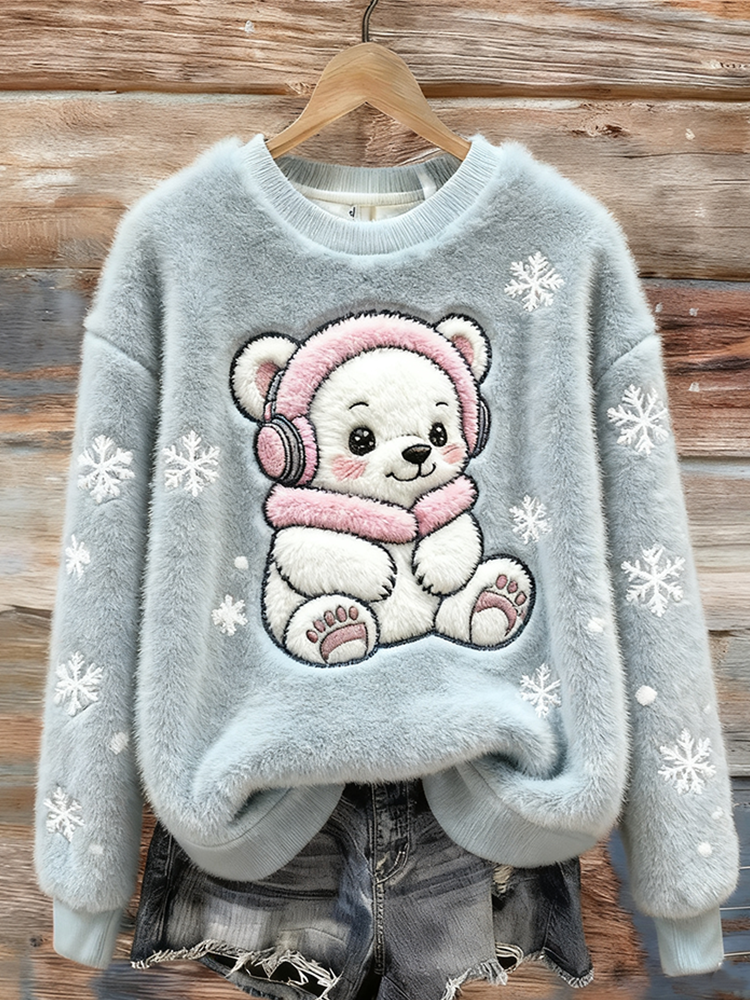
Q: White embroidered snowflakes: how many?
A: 12